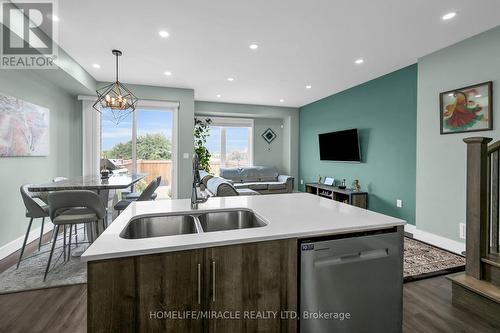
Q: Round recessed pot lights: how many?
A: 11